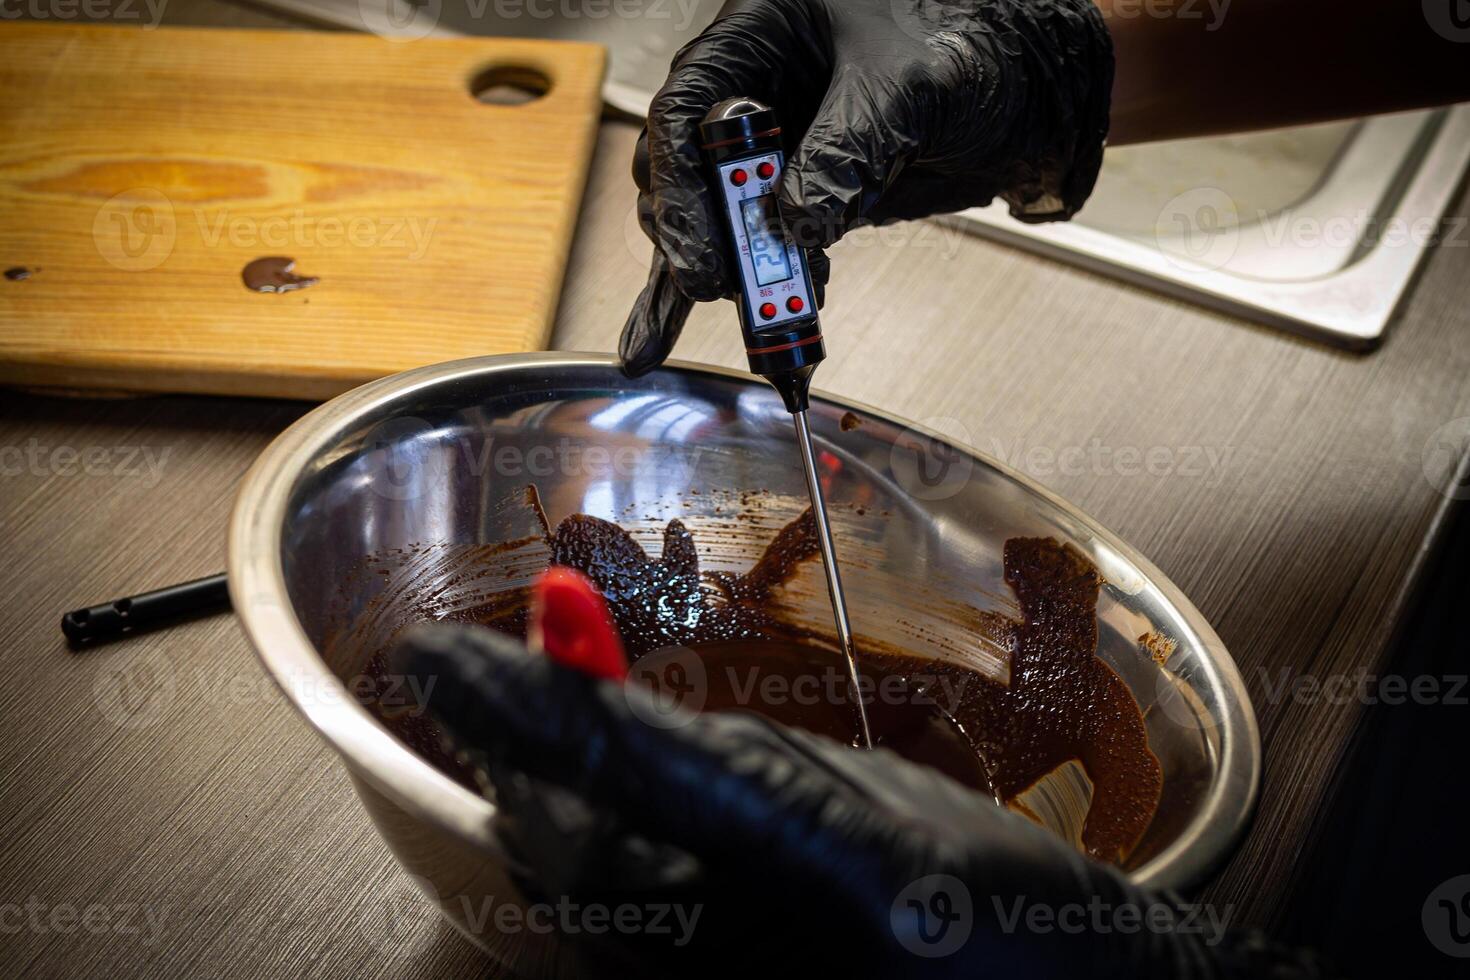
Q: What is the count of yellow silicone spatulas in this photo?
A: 0